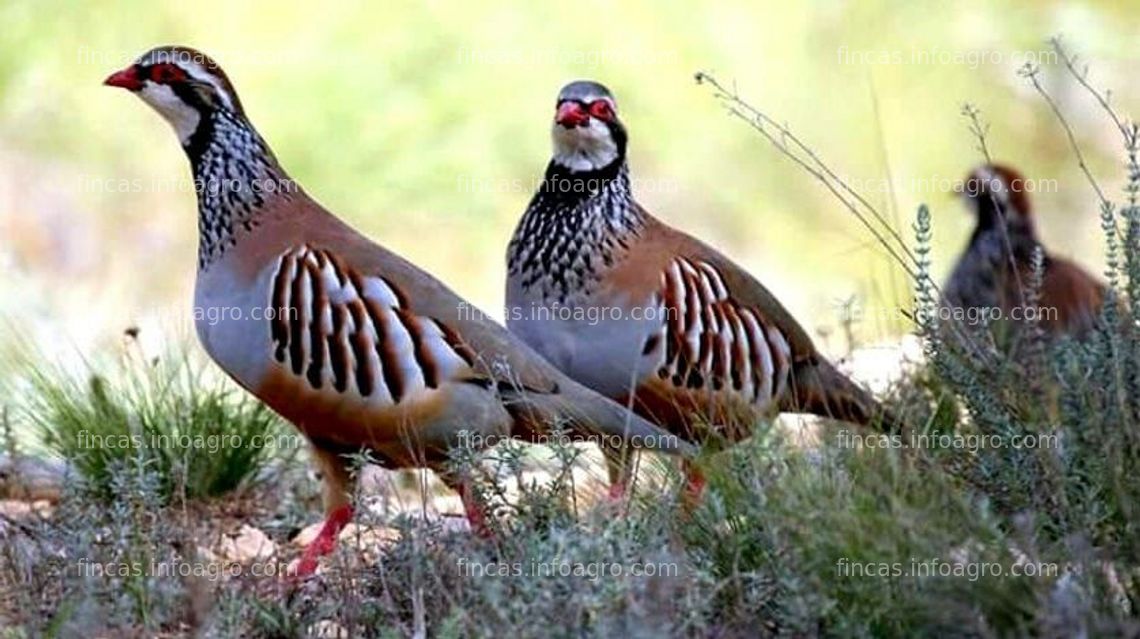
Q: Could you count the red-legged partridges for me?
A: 3